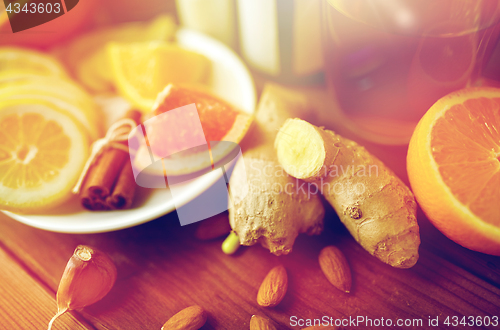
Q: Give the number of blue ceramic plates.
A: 0